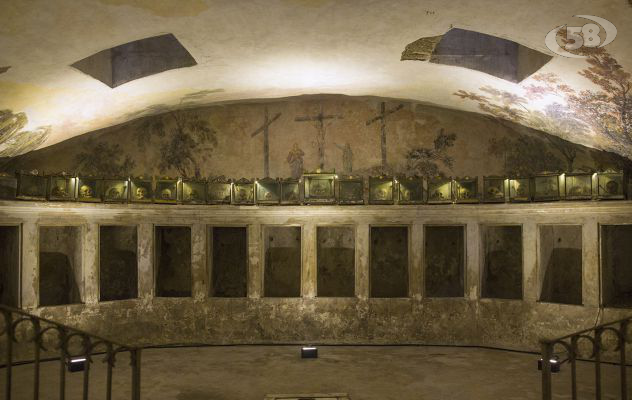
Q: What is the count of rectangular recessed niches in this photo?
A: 12